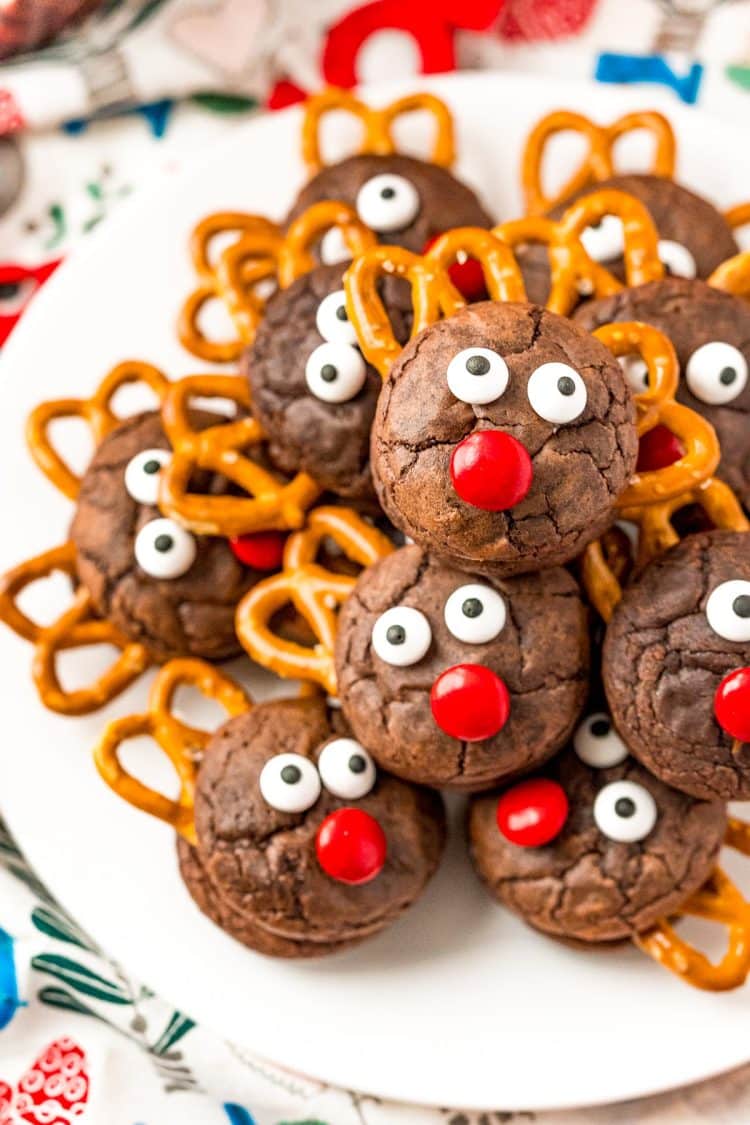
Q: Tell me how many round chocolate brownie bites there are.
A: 10